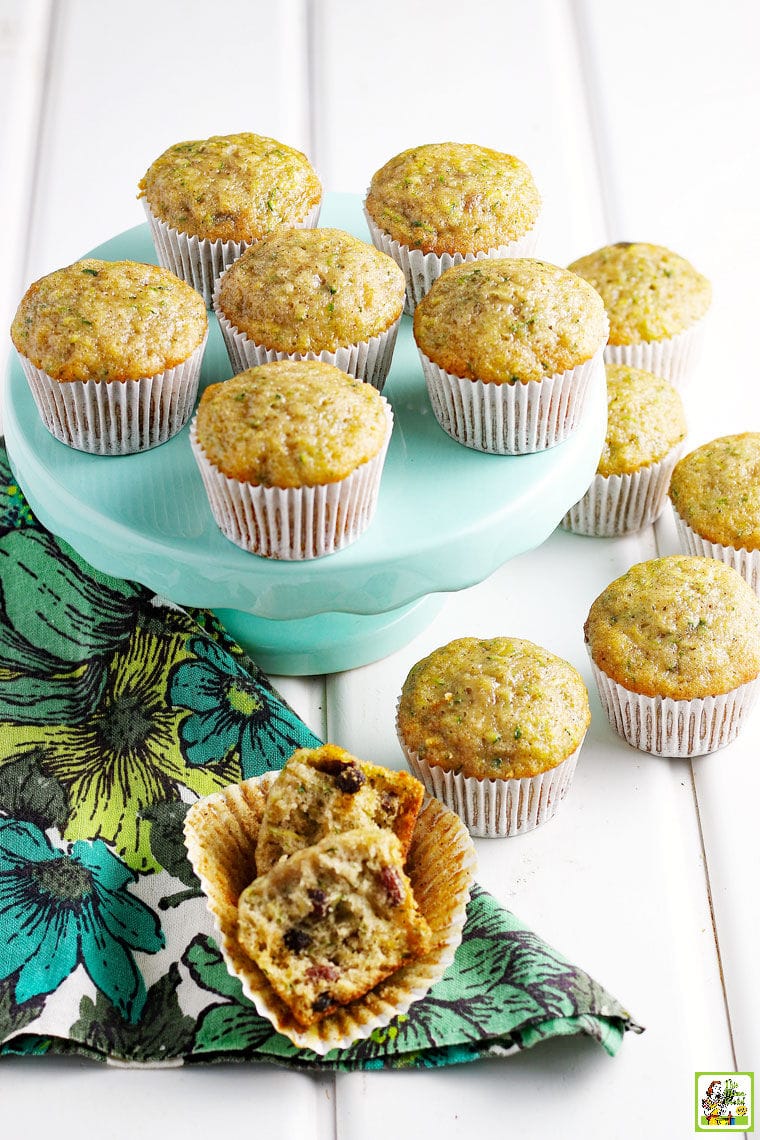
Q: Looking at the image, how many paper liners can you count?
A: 12